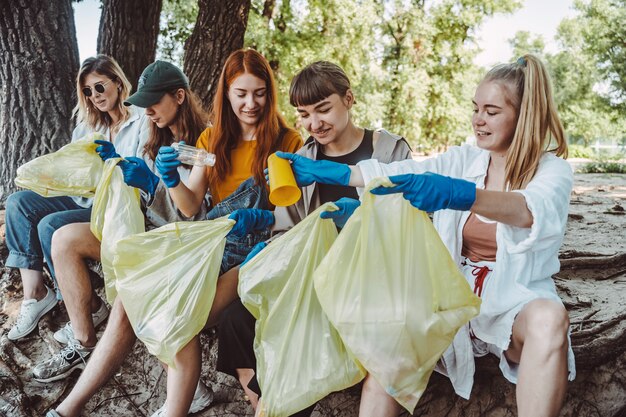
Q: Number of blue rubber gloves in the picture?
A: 8